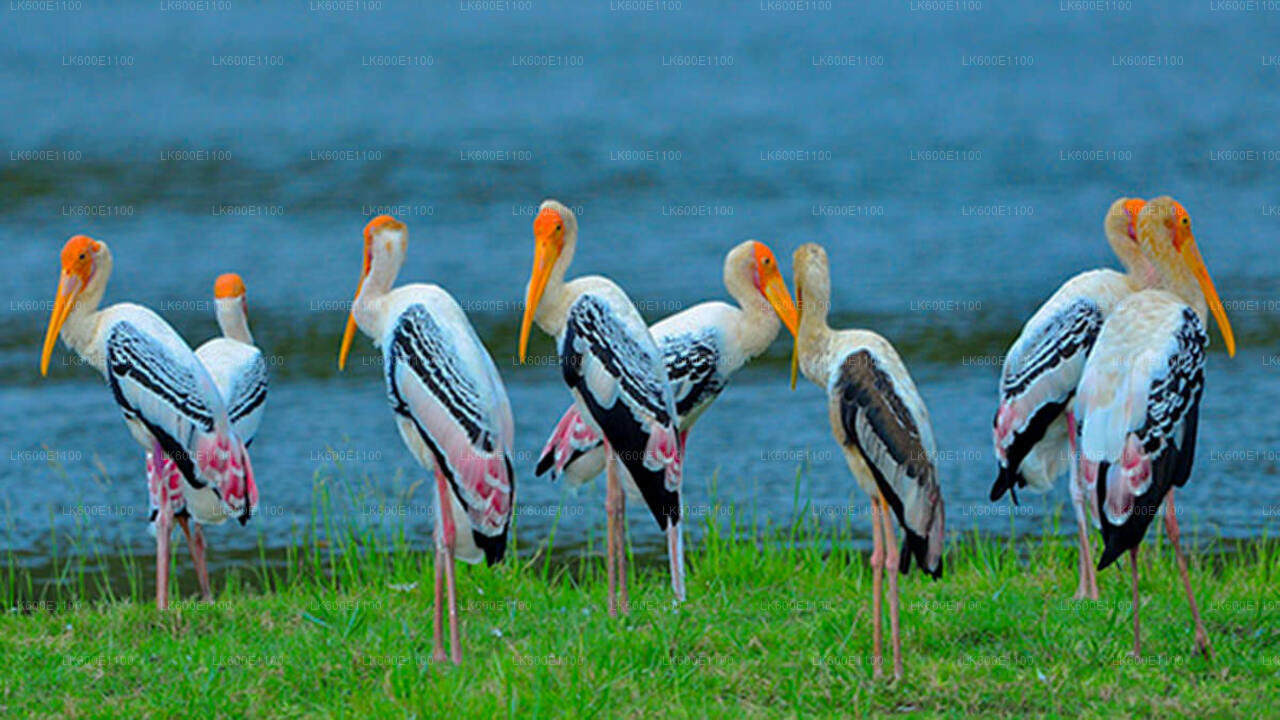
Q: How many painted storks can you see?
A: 8